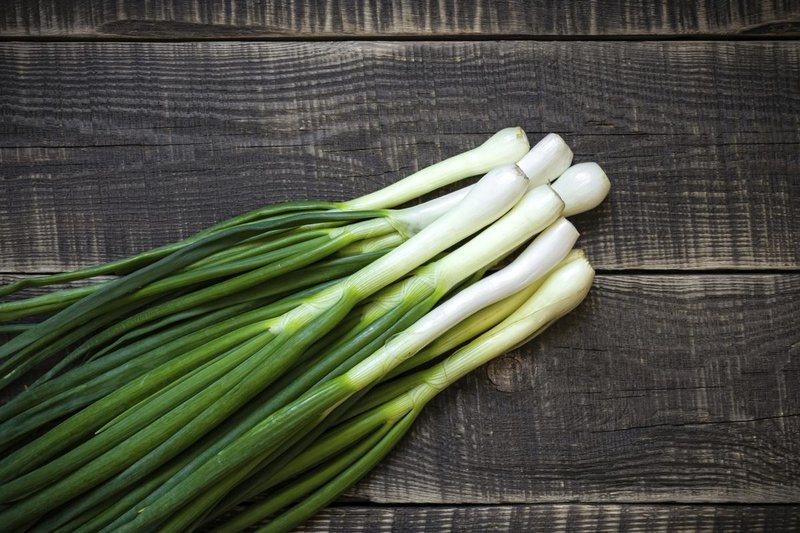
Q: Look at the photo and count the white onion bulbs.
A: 7